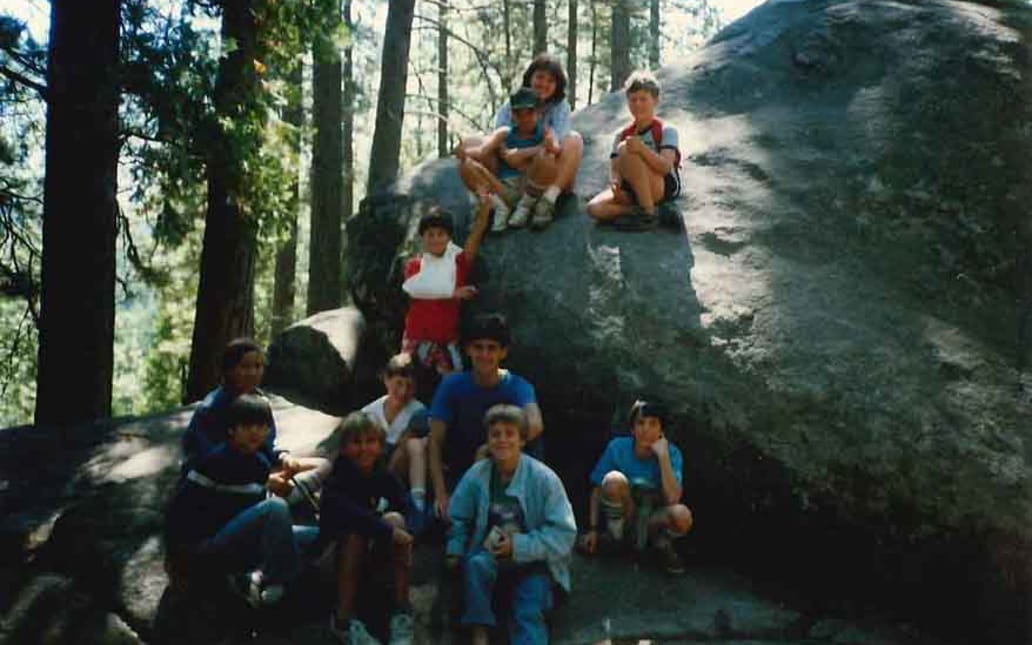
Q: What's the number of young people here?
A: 11